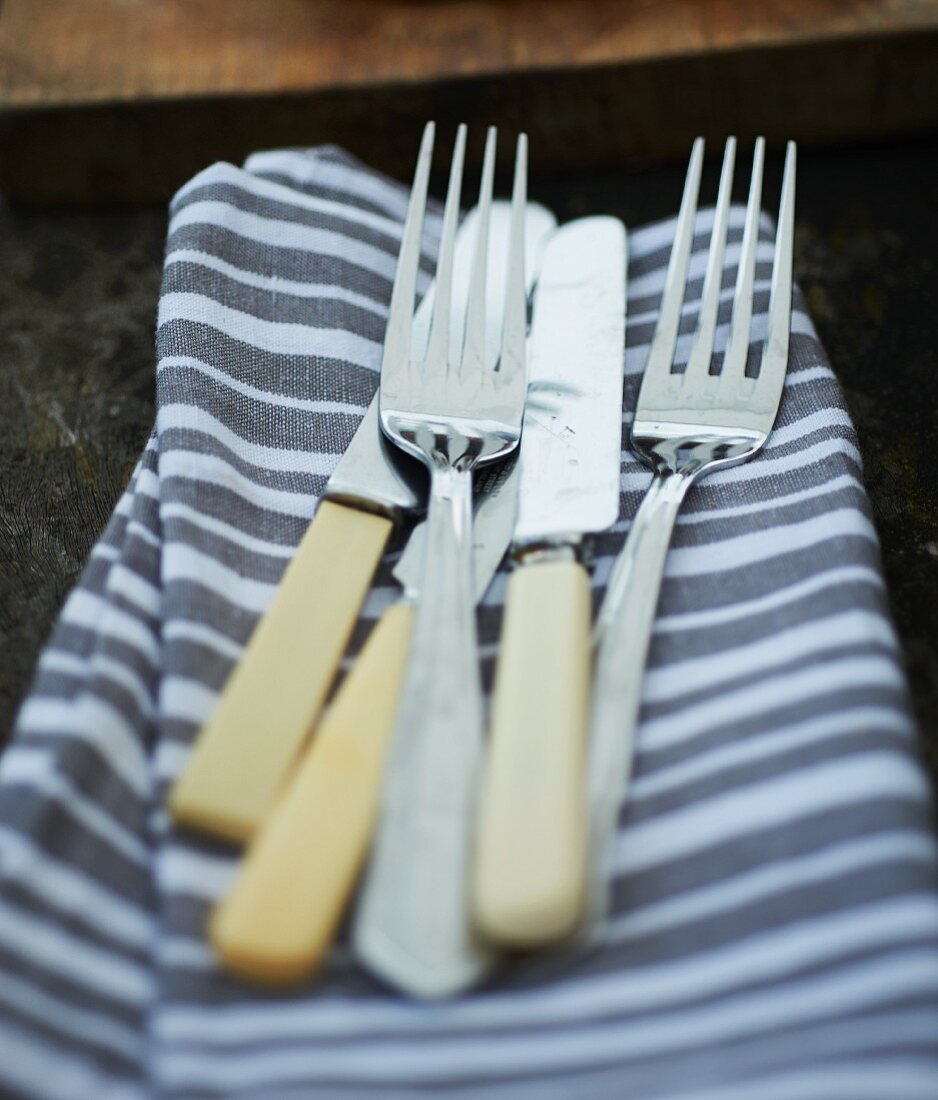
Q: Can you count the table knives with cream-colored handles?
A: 3